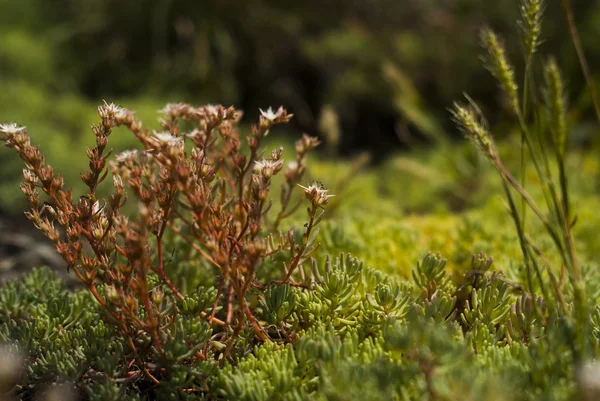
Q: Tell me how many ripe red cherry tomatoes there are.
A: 0